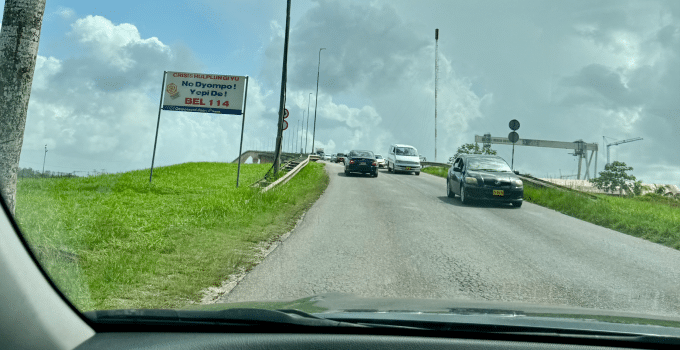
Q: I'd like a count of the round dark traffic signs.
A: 2